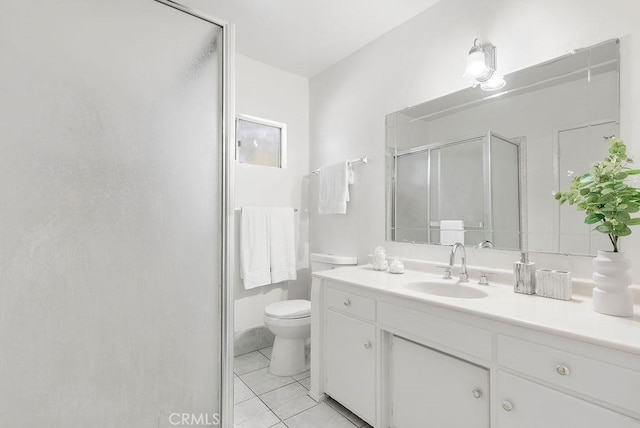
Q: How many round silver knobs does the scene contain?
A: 5